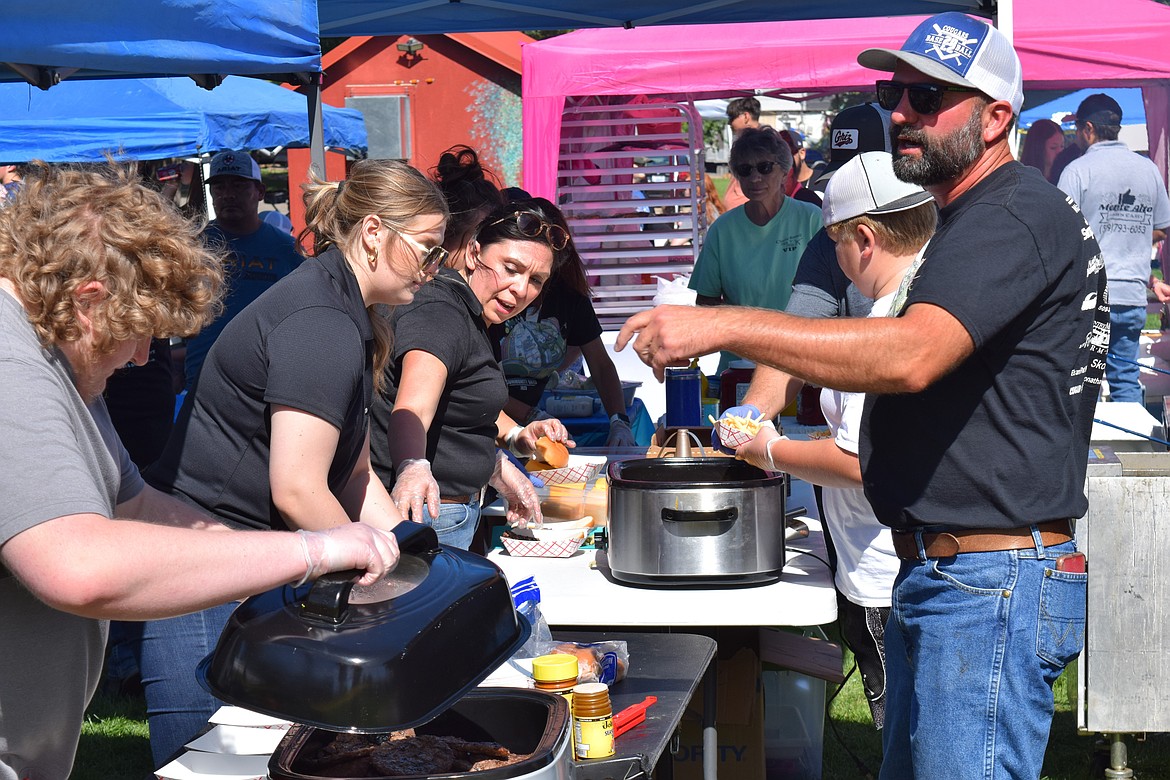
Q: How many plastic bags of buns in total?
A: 1